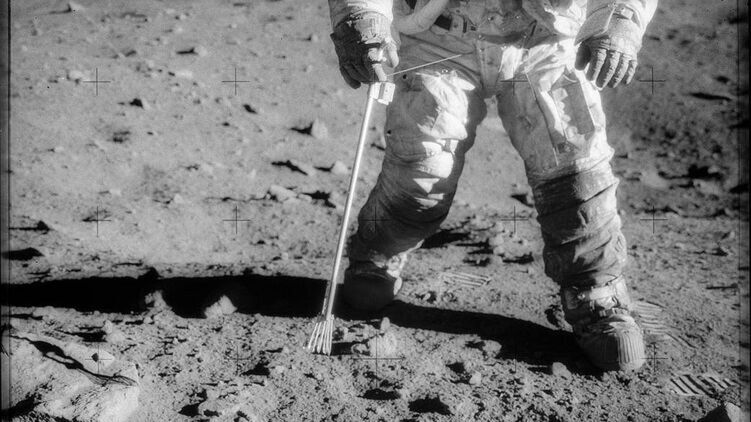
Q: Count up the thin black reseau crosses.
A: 15